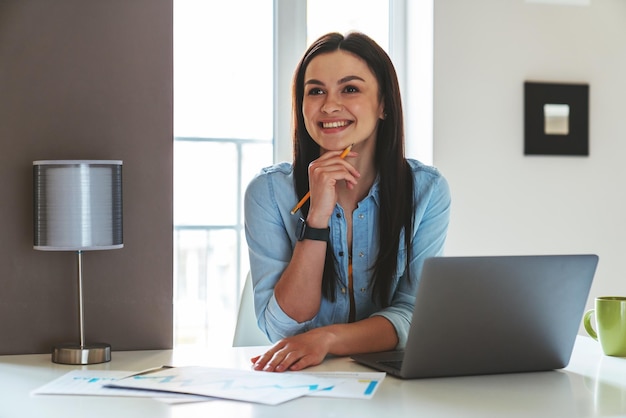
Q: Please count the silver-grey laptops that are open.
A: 1